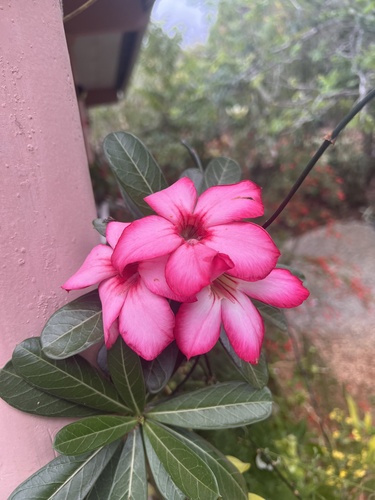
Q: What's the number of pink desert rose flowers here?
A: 3